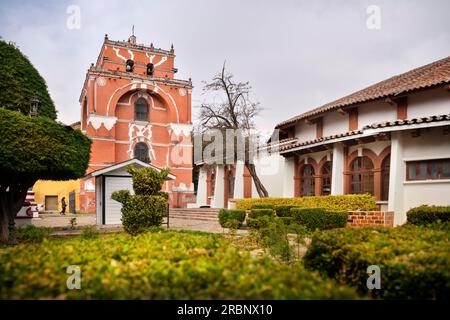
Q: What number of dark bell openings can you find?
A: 2